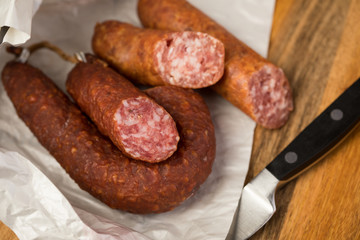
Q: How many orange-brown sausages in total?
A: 2